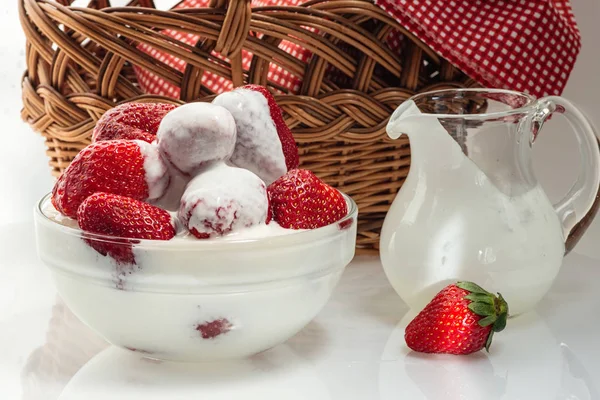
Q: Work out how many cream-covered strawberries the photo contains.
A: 3